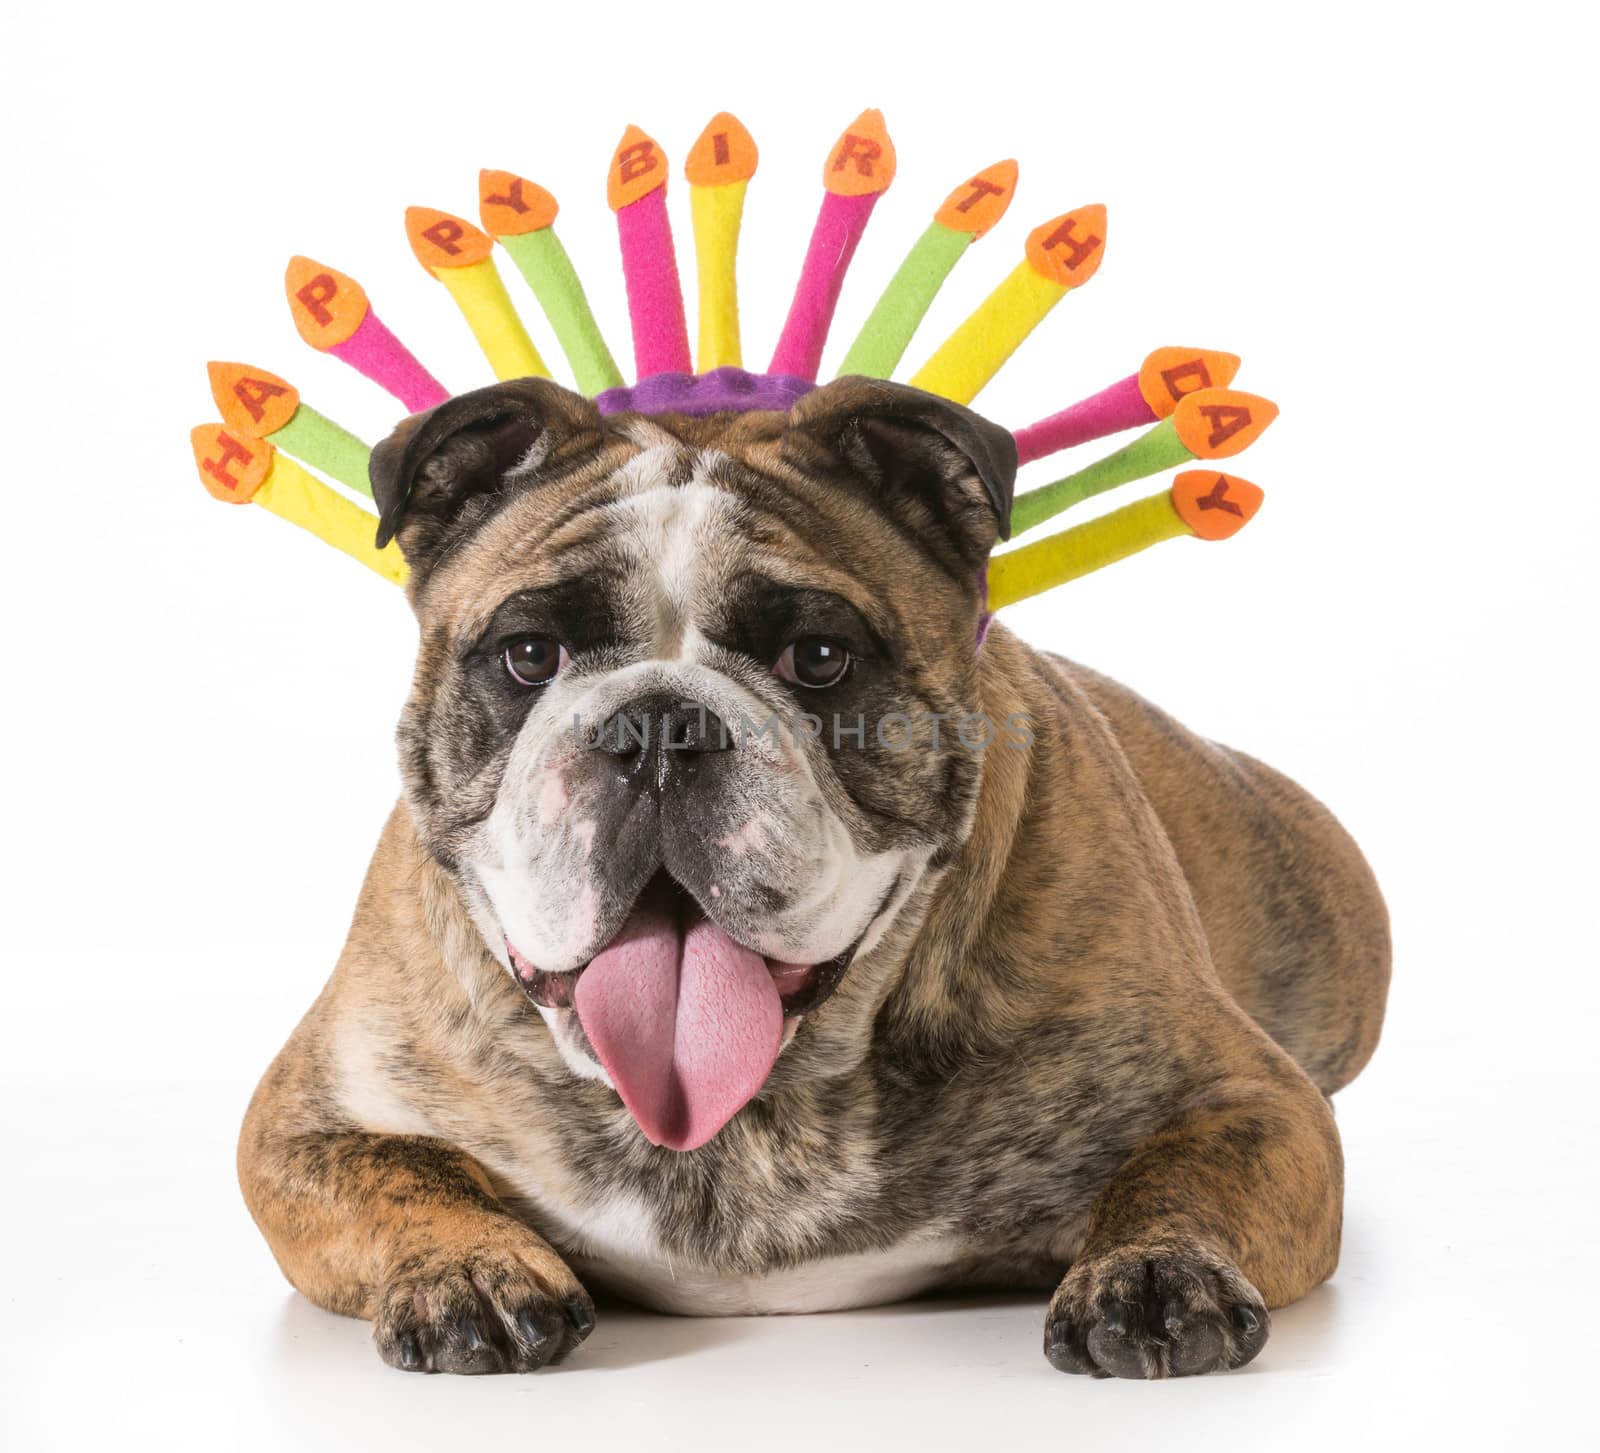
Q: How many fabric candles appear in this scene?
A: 13